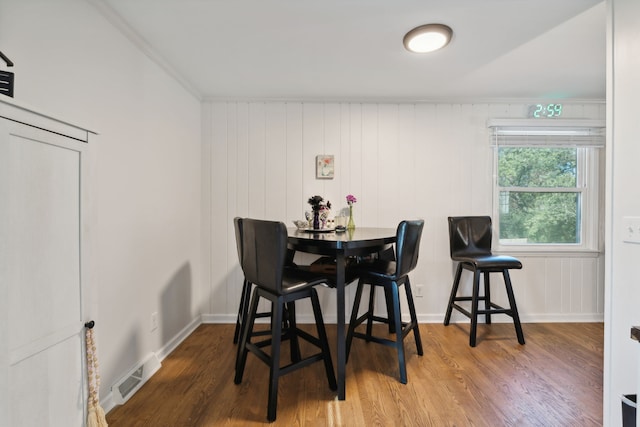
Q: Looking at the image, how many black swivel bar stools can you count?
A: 4